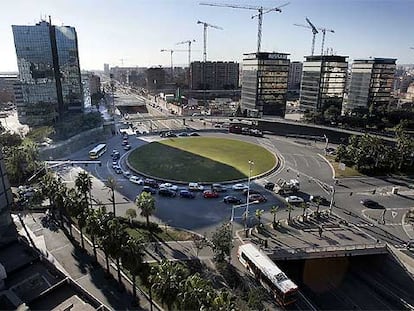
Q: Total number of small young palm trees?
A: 5